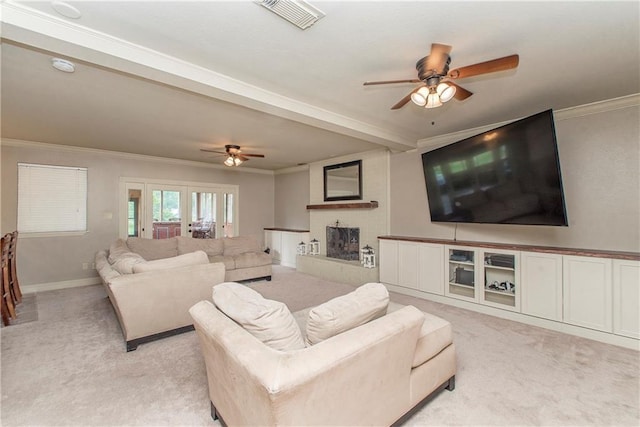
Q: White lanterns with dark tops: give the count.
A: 4